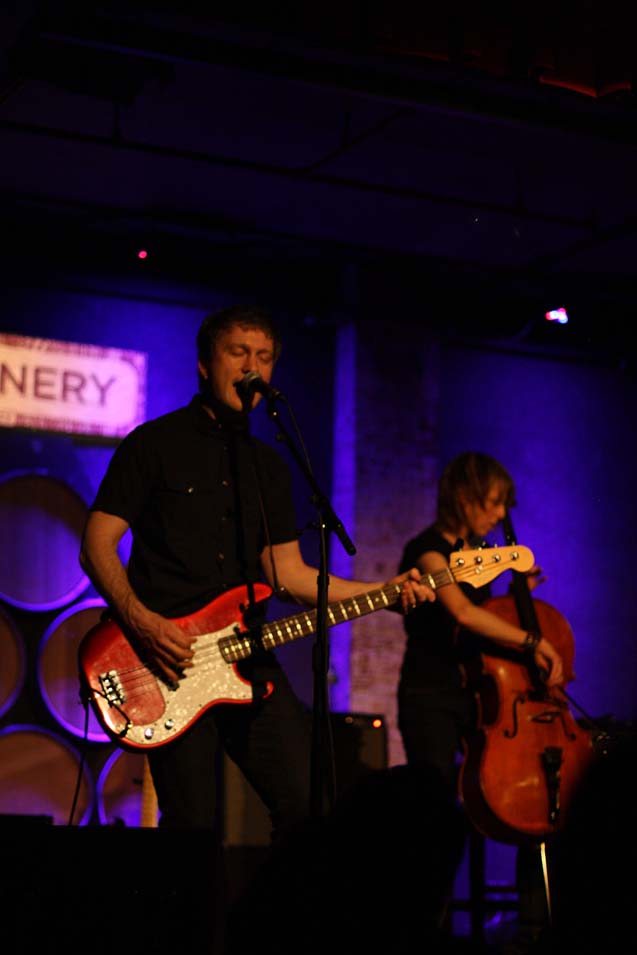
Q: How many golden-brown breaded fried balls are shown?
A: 0